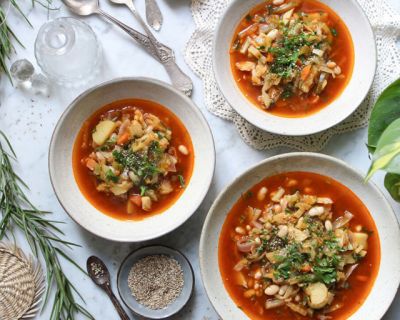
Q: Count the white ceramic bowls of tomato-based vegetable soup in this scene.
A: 3